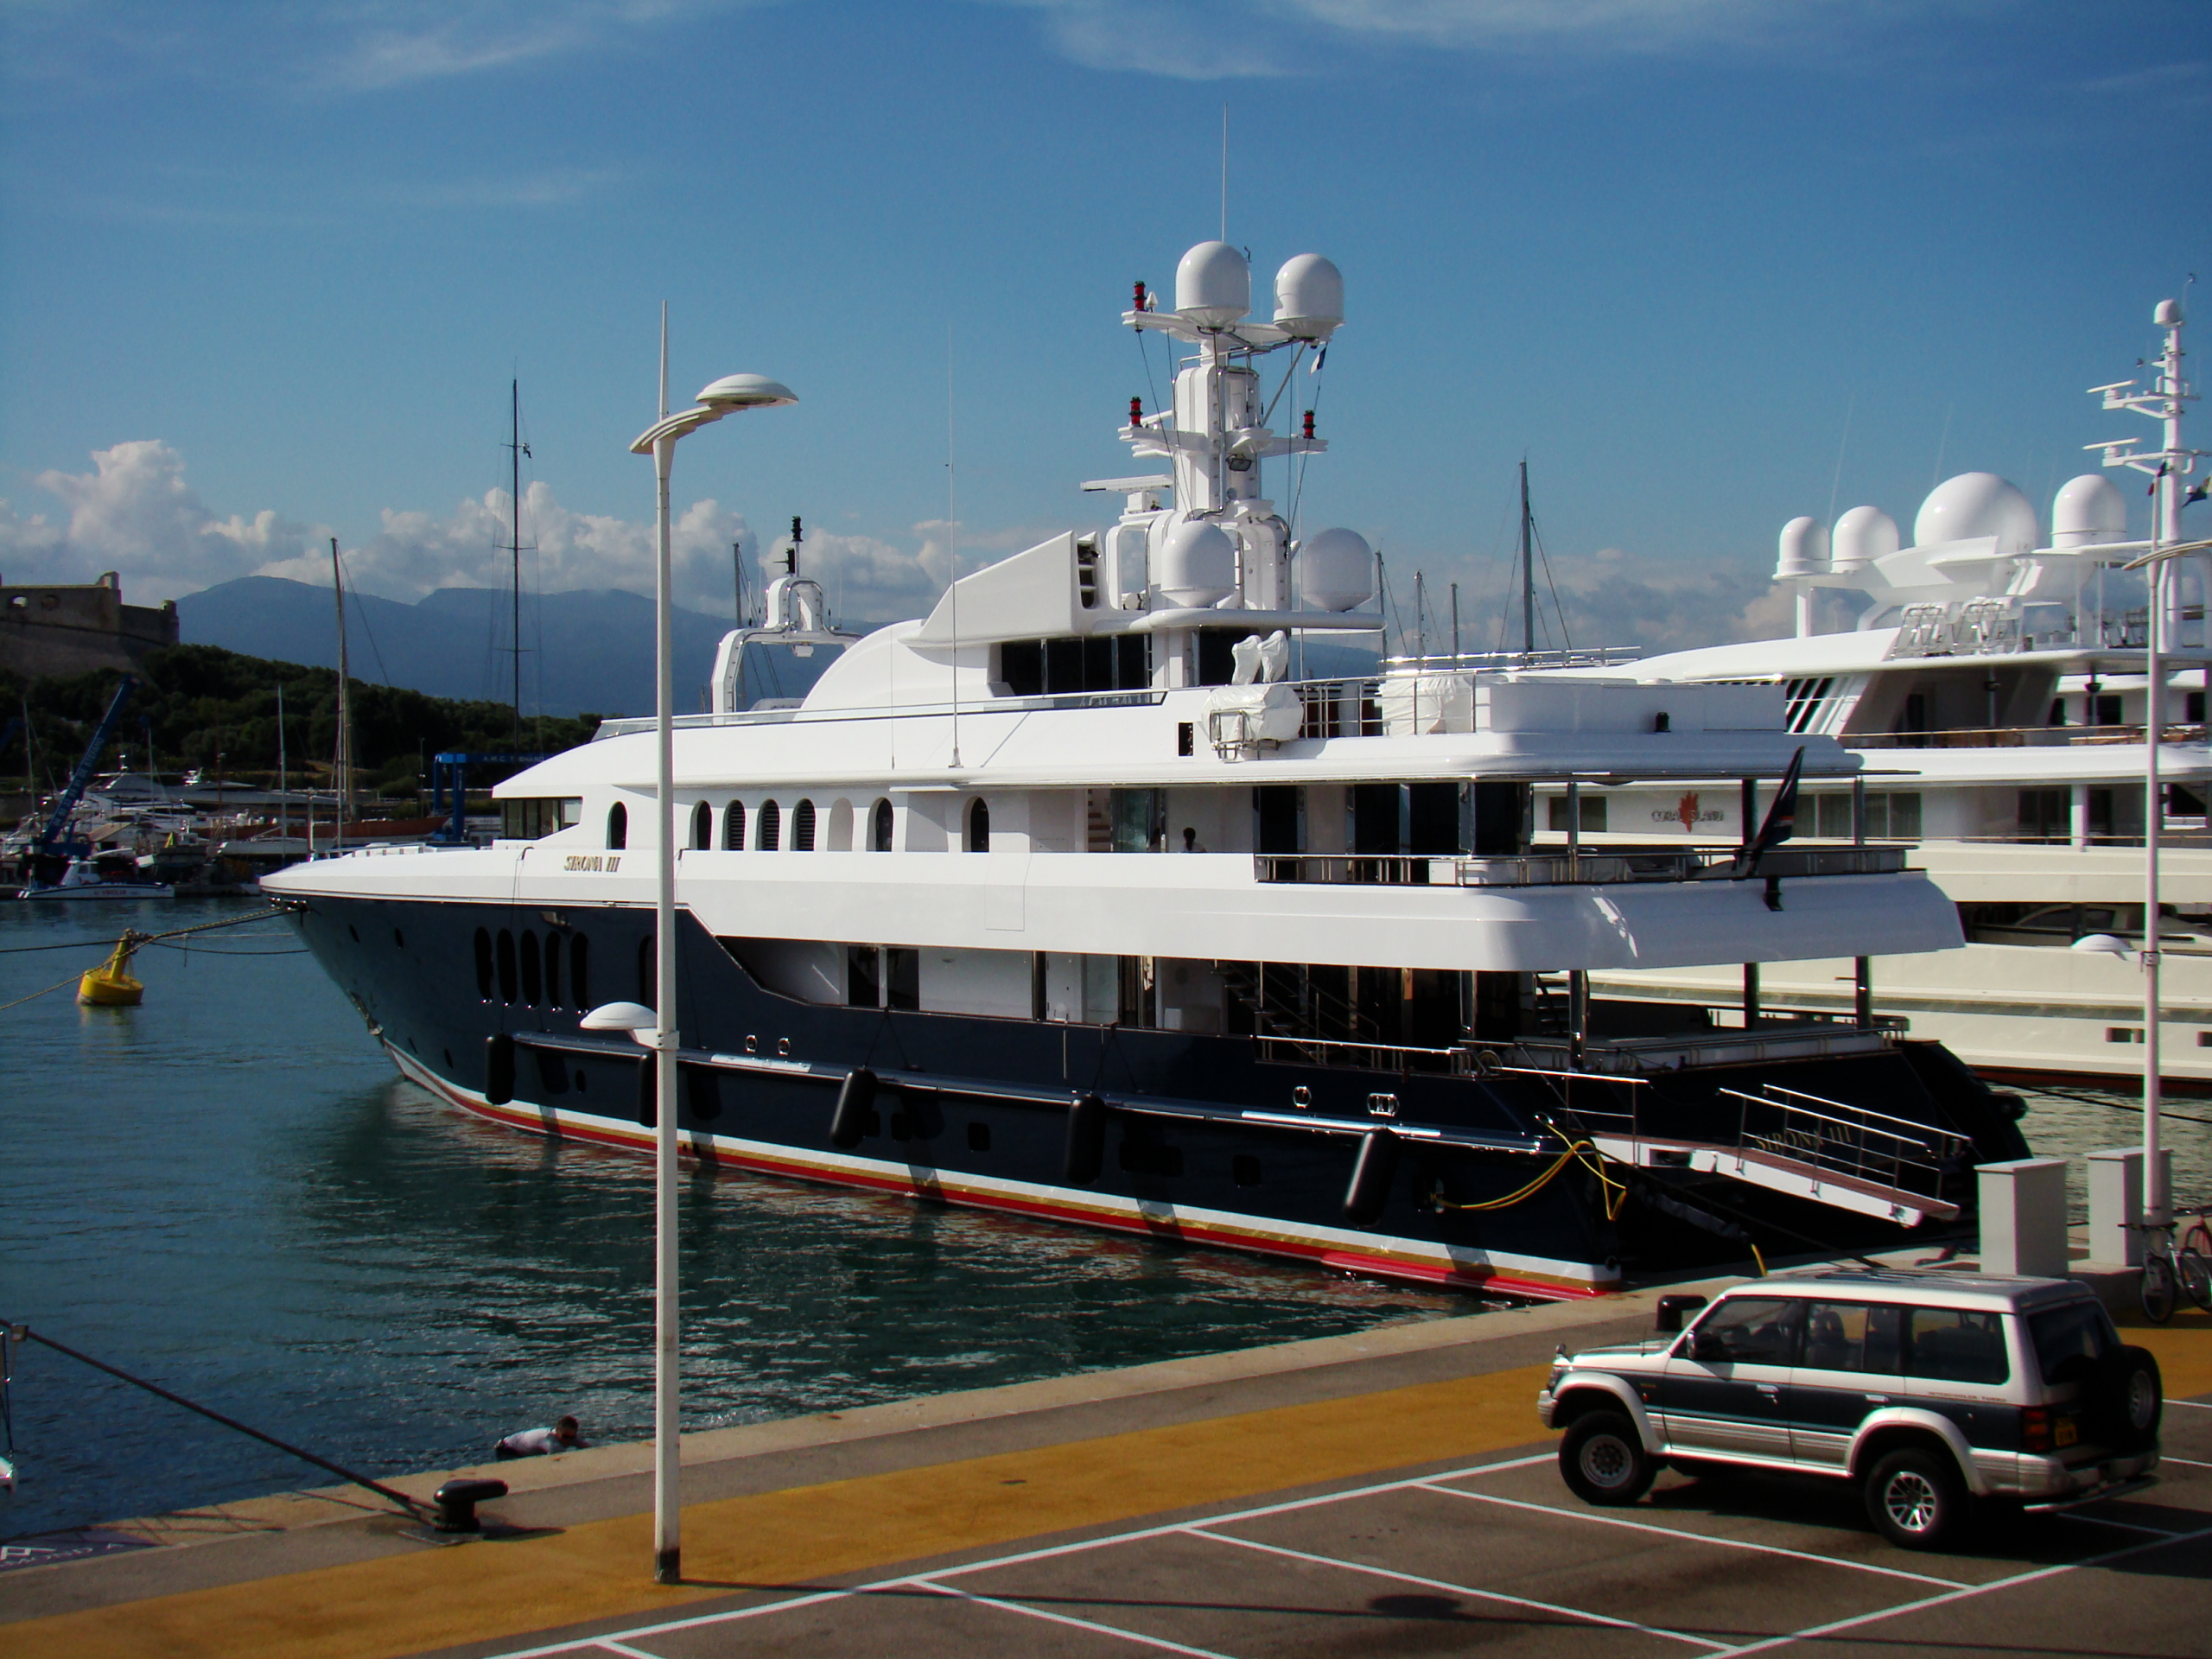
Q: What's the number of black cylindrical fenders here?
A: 5